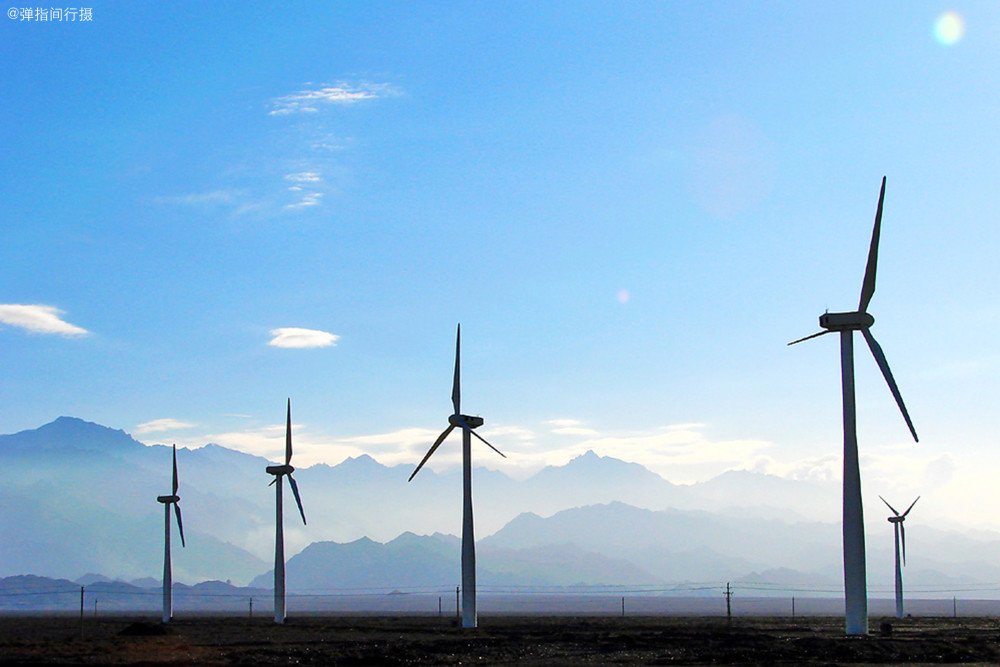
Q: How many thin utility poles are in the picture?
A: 9